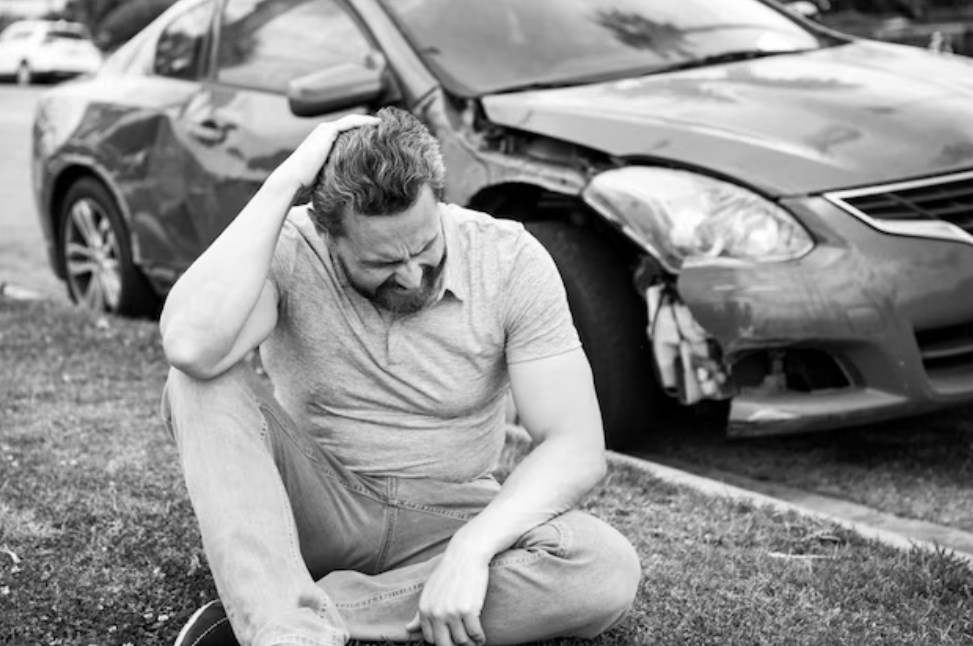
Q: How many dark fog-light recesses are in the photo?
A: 1